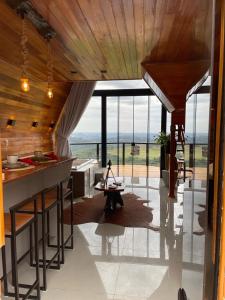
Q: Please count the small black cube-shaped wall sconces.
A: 3